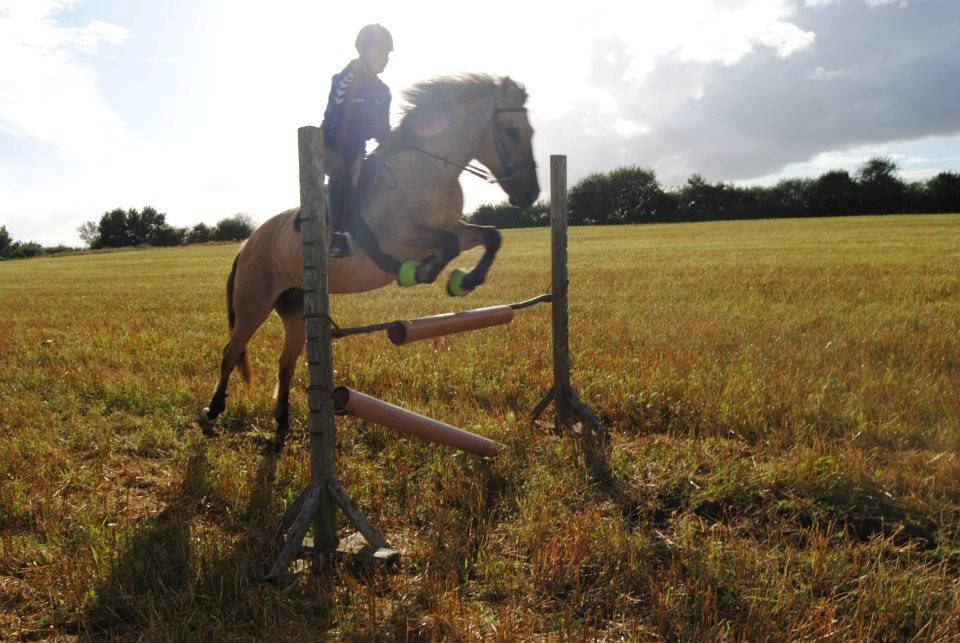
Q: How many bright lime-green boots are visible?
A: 2